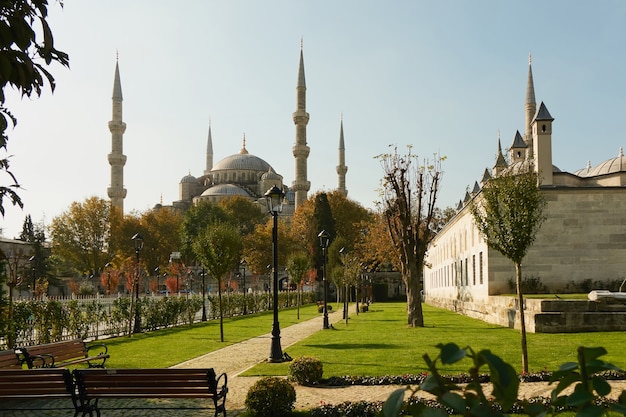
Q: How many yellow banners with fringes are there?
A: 0